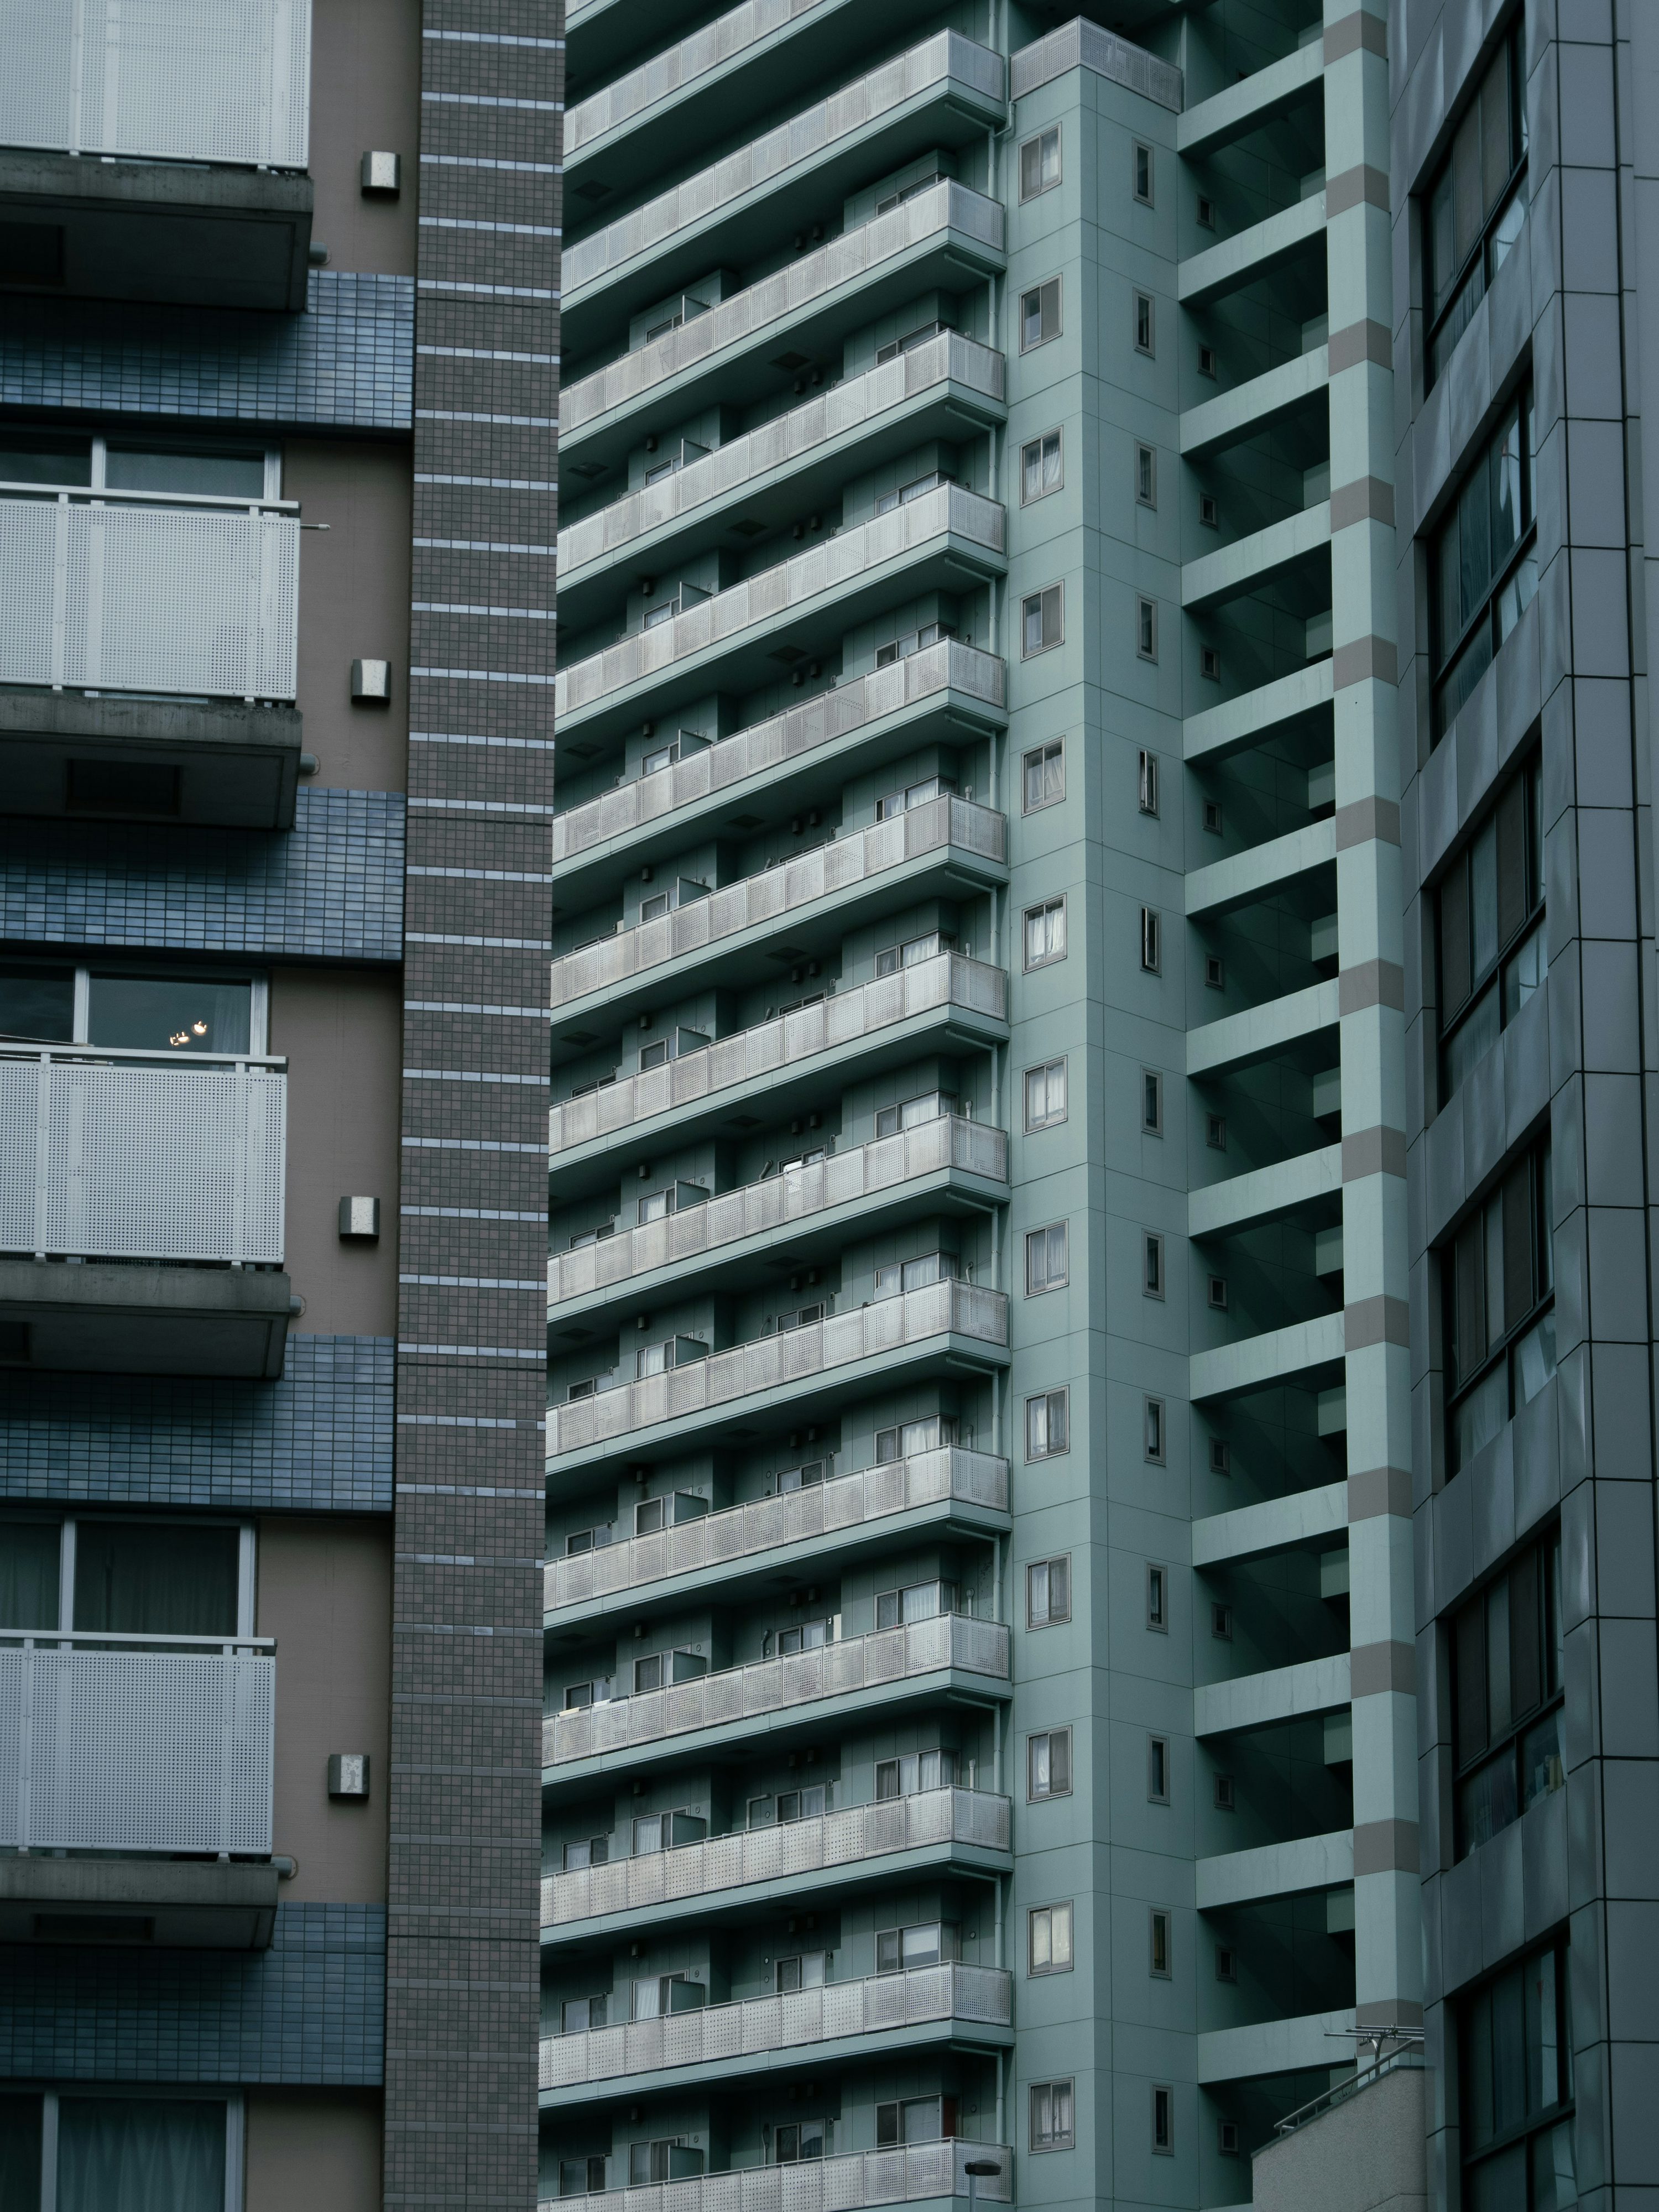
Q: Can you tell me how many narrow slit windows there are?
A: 13